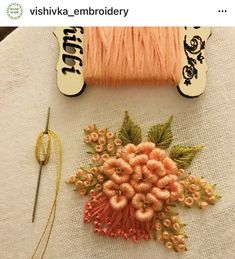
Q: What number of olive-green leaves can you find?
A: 3